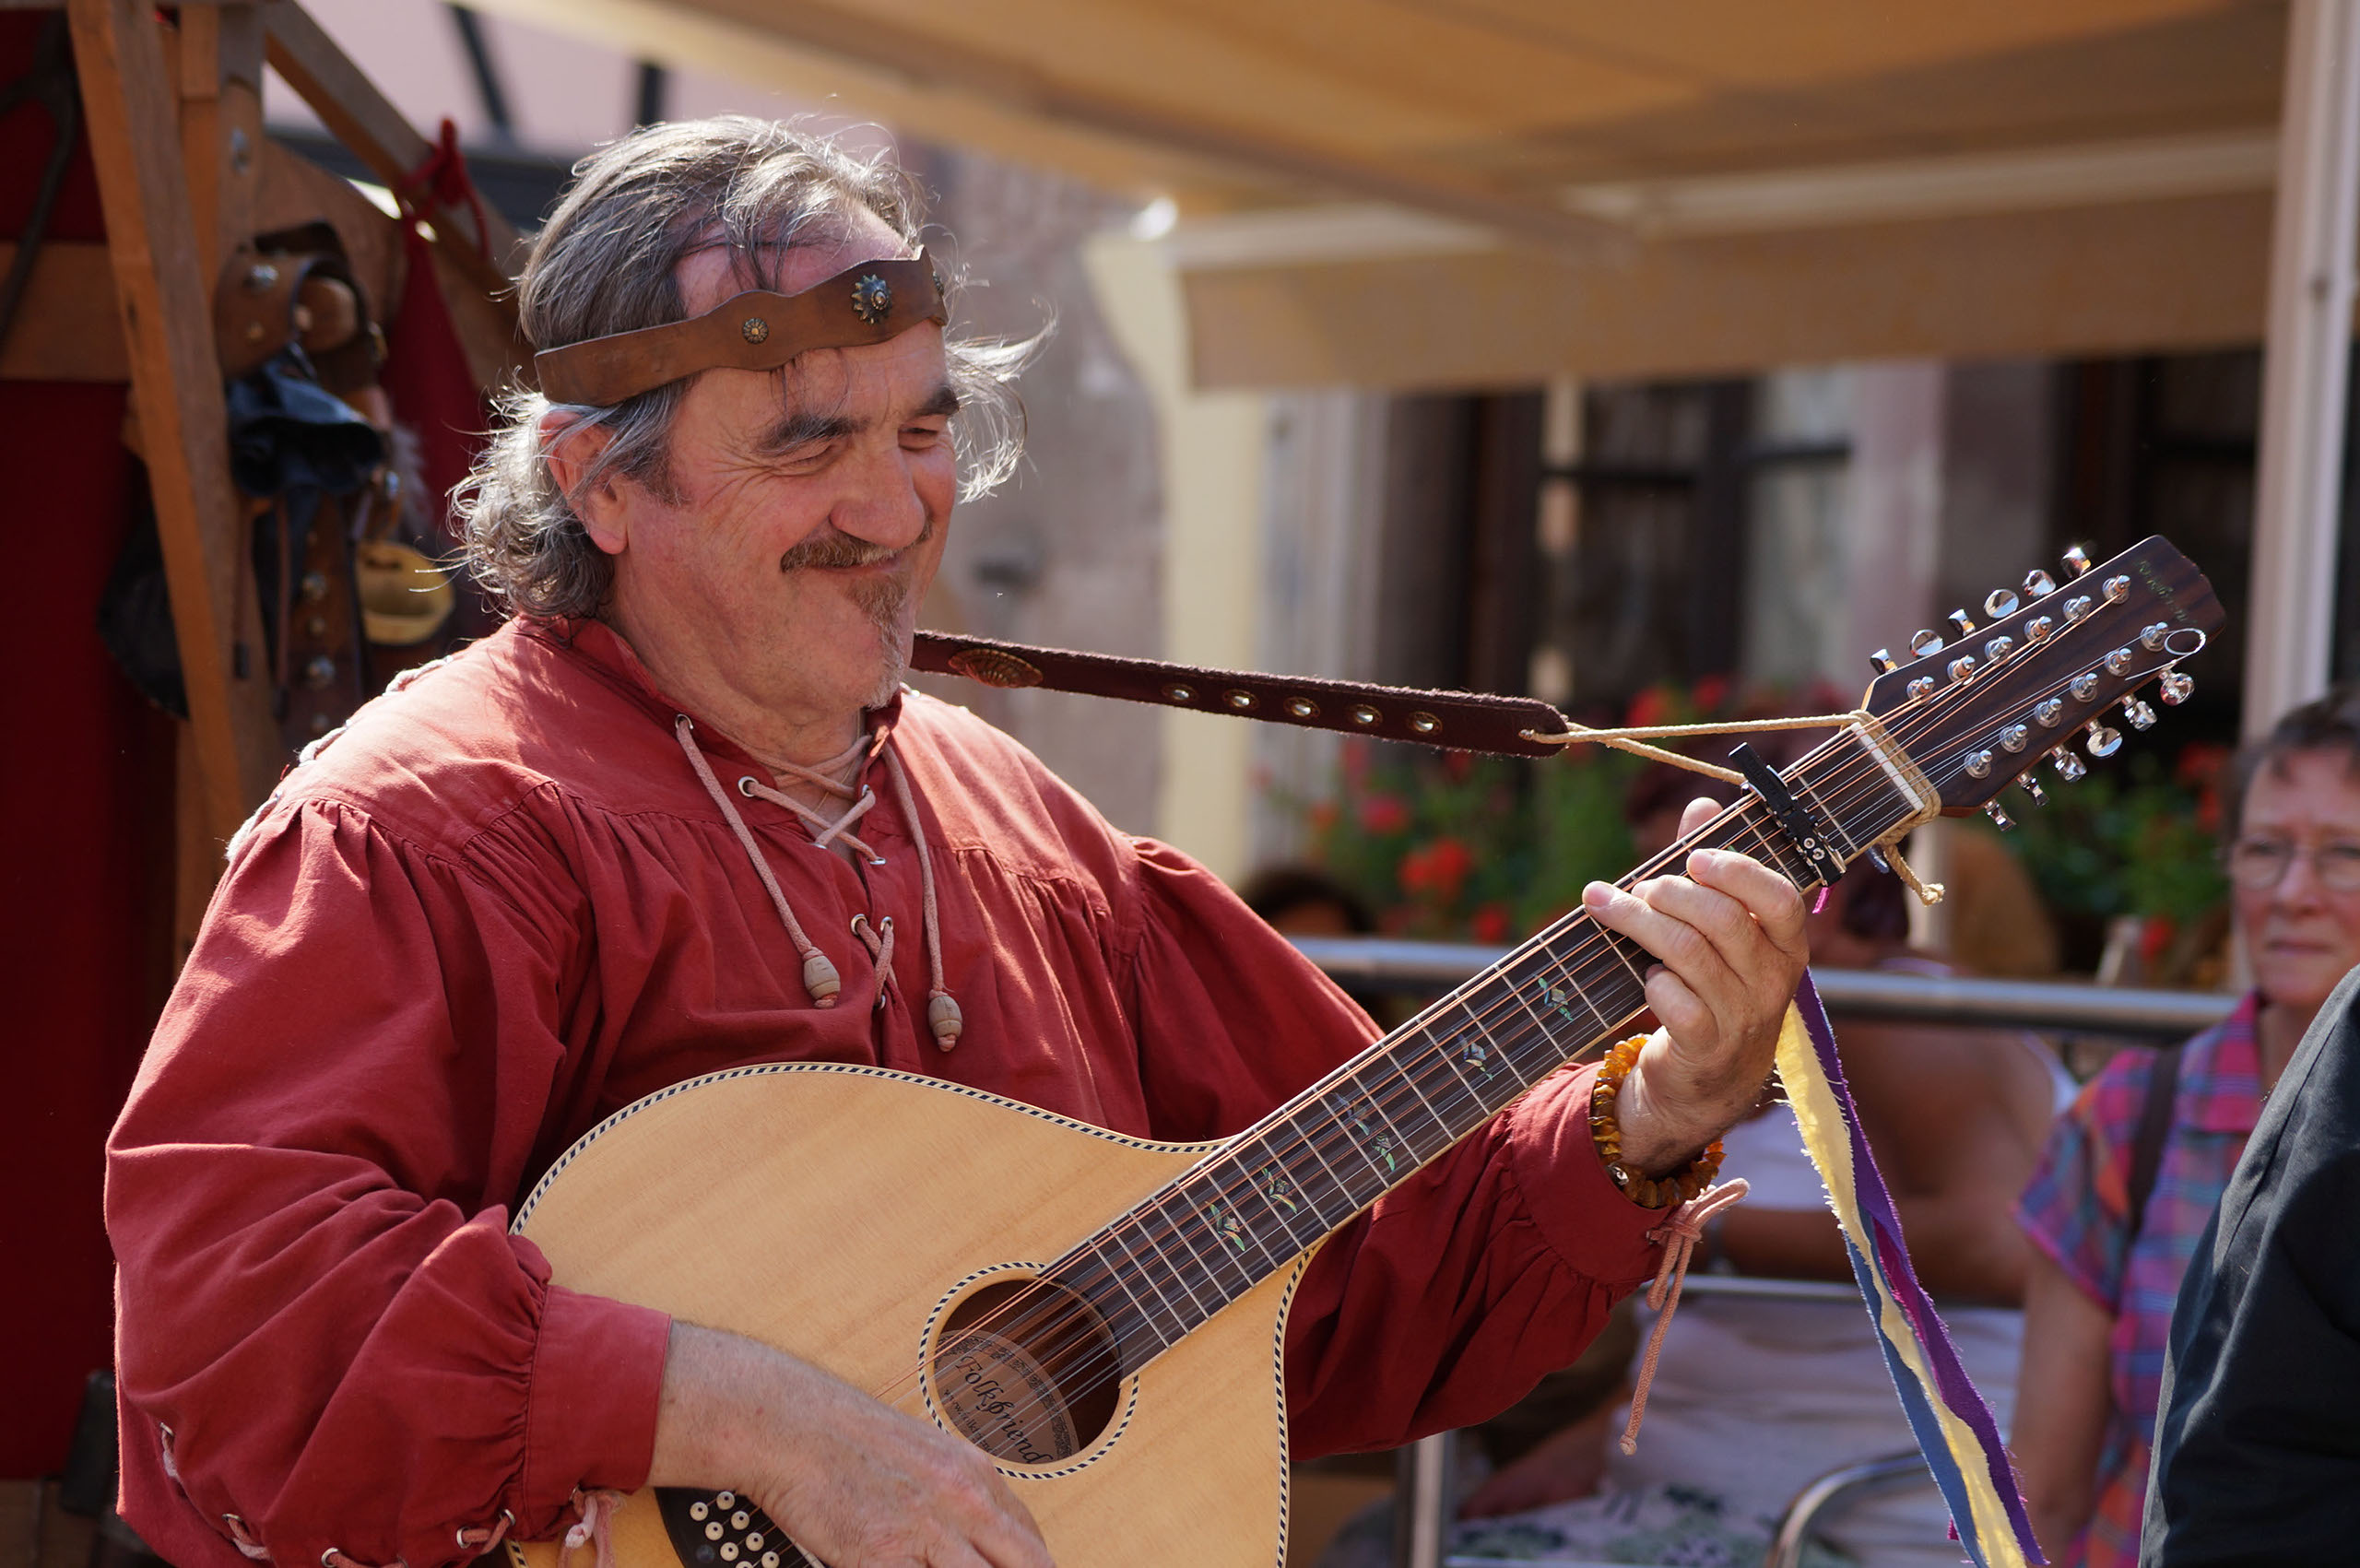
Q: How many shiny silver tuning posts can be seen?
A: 12